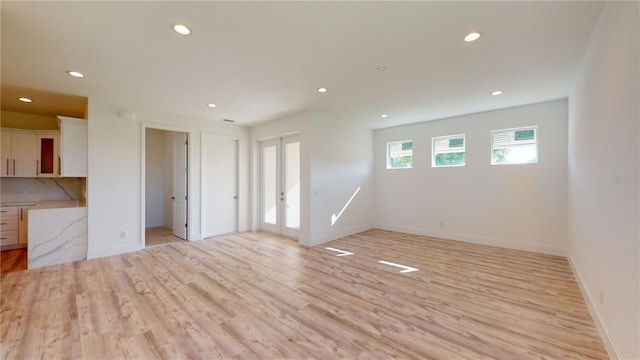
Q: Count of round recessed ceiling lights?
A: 8